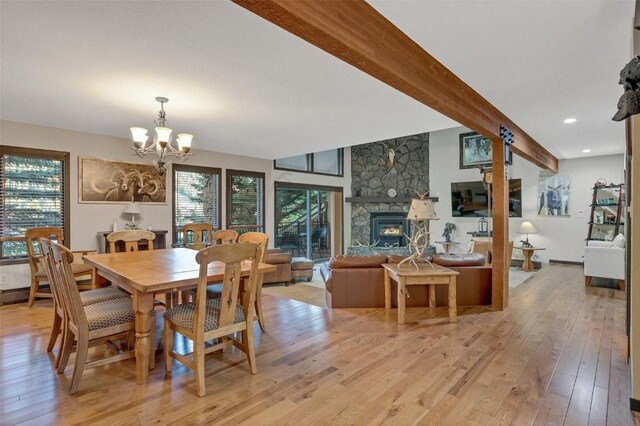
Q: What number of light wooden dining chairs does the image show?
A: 8